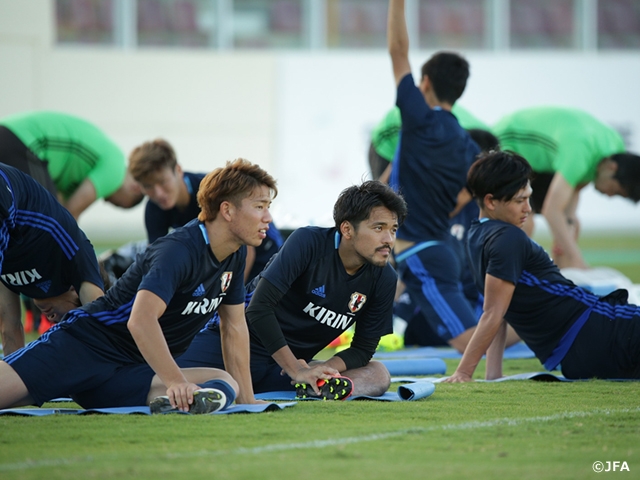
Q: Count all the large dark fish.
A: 0